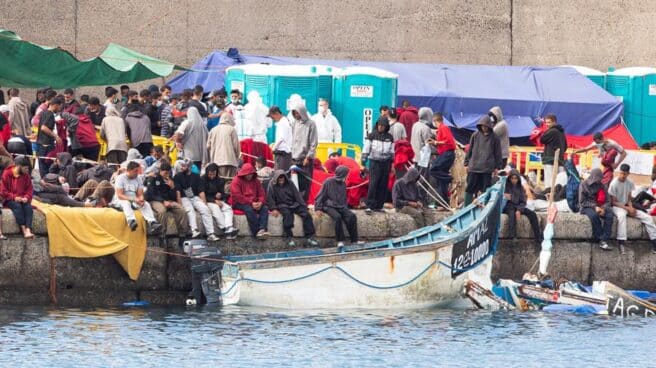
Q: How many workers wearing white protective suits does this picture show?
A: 4